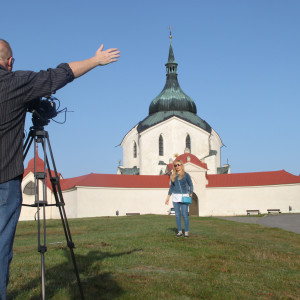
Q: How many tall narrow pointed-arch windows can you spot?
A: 3